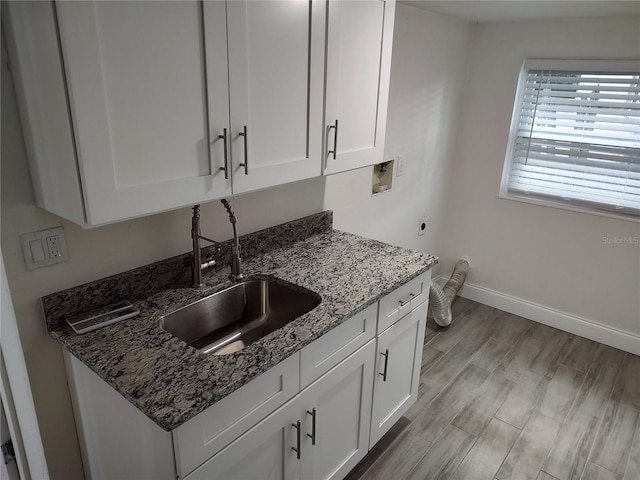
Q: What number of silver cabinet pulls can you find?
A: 7